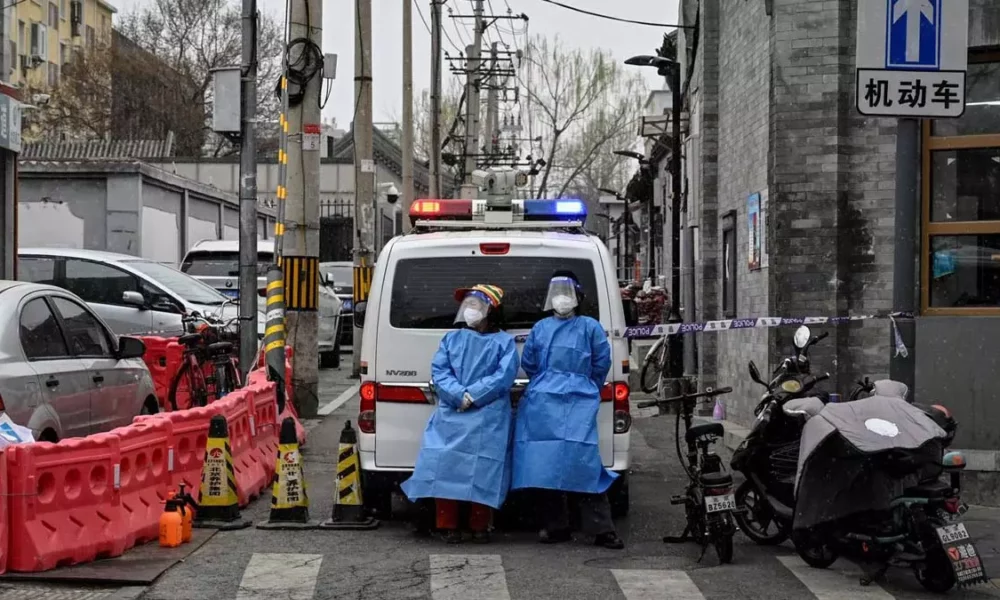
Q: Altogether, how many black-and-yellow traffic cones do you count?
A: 3